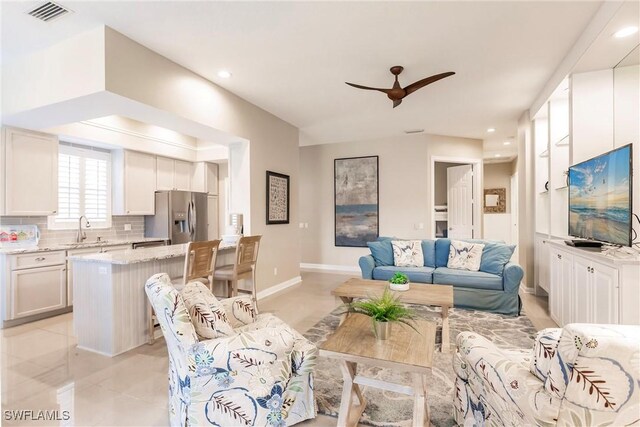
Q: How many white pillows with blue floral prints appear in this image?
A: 2